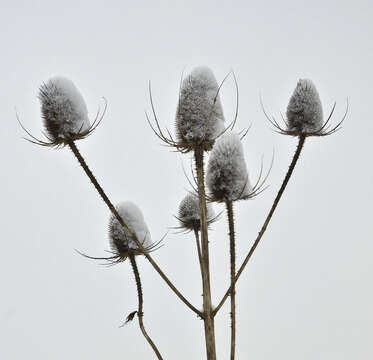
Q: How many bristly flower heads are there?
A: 6